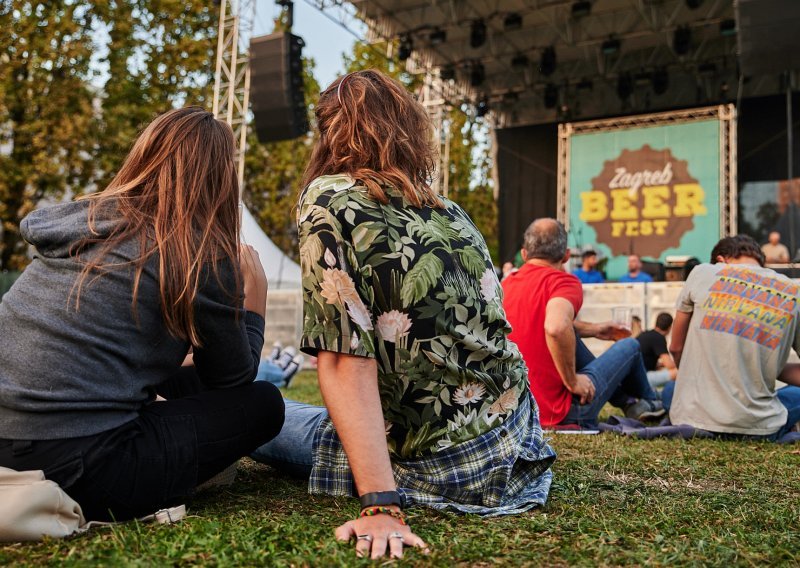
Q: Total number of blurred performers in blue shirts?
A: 2